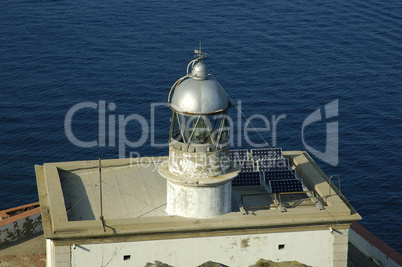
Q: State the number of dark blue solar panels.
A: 7